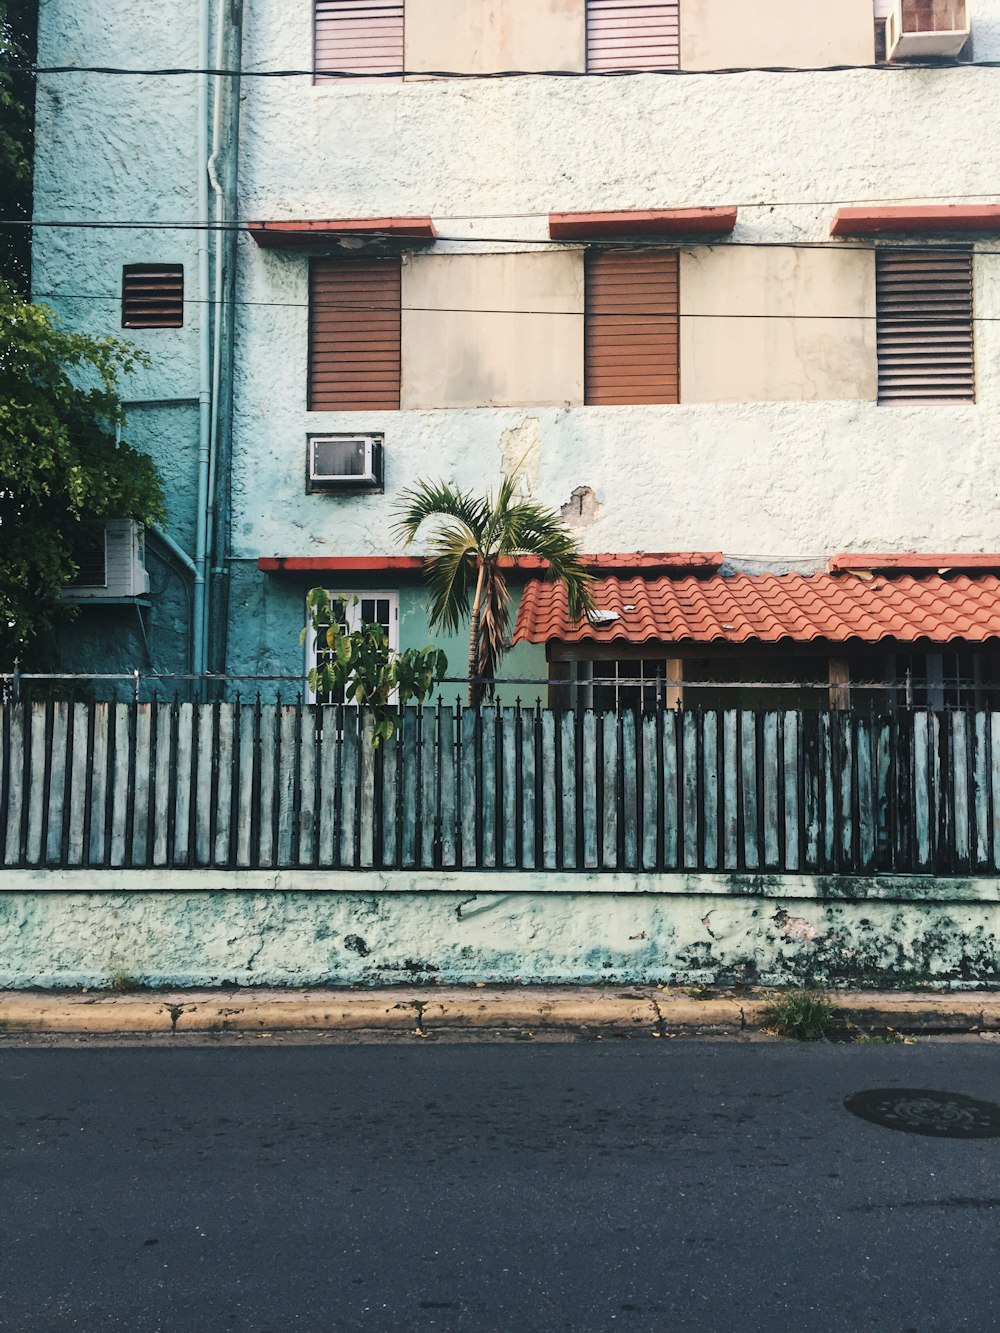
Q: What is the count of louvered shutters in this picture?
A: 6